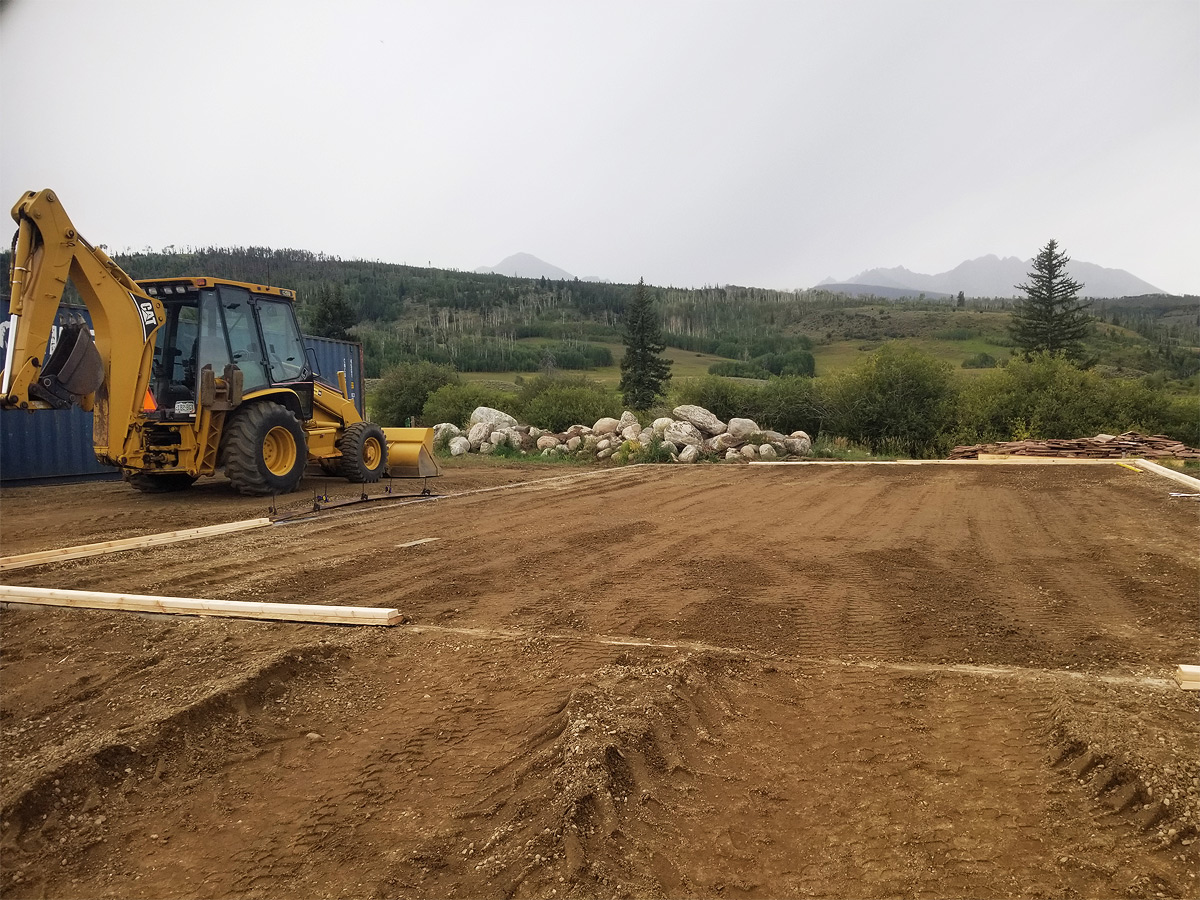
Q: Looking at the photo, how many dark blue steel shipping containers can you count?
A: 1